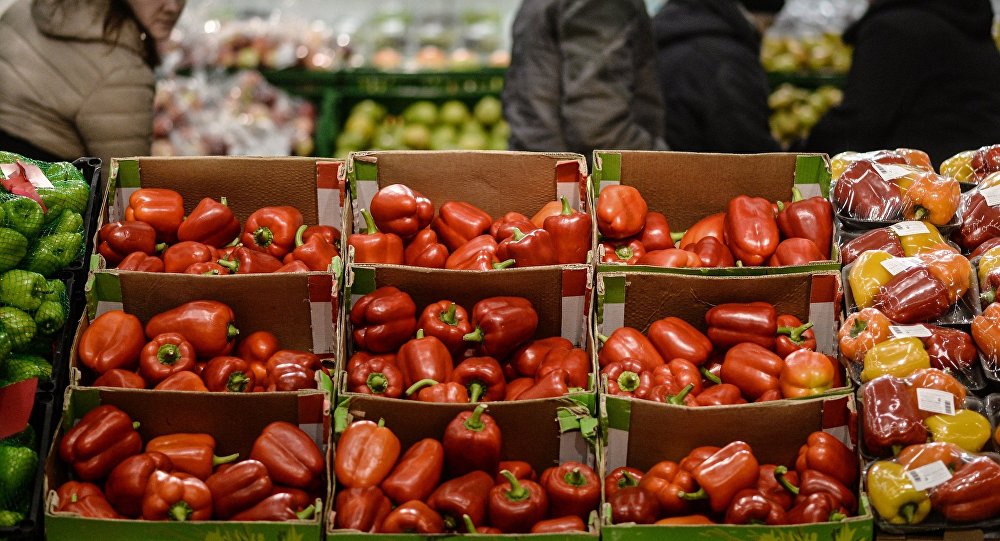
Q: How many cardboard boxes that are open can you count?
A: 9